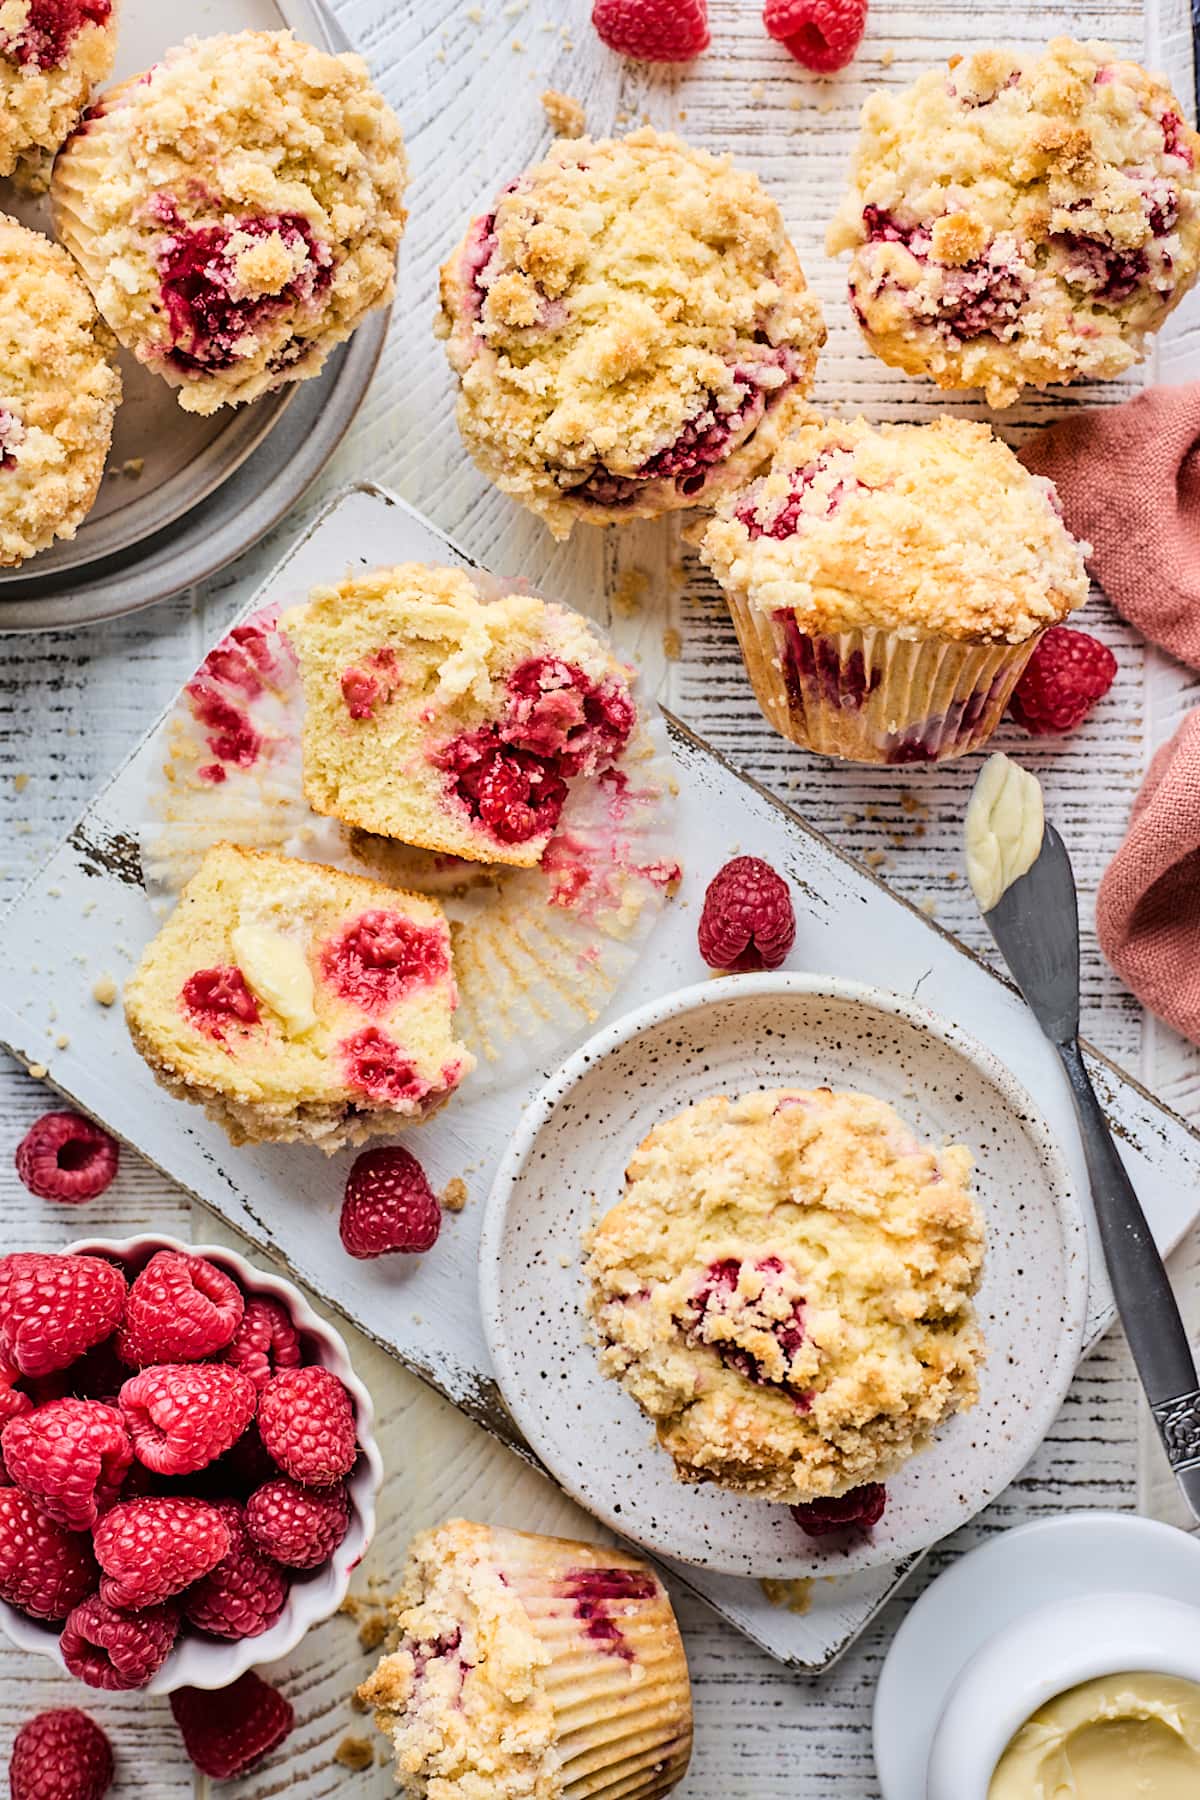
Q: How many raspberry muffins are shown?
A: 9